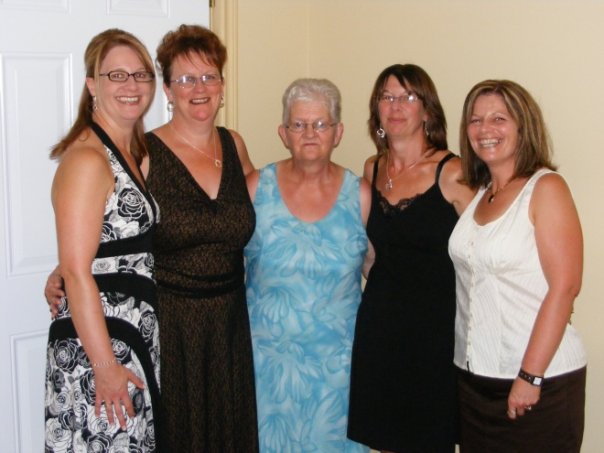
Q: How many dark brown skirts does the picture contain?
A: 1